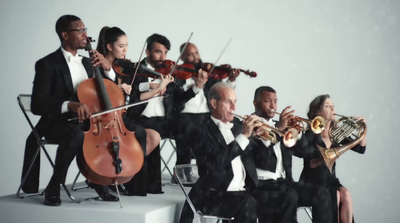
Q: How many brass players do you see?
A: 3